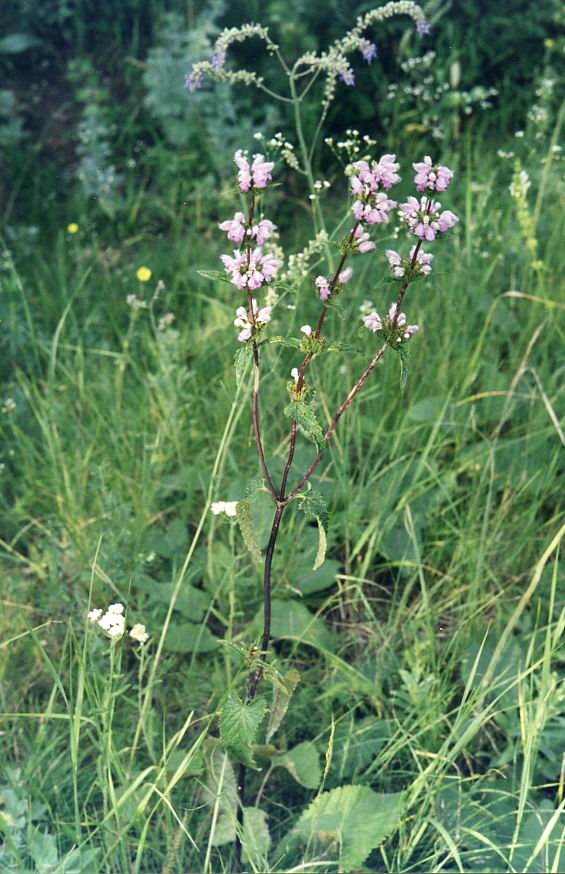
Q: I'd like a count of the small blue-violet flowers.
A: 5